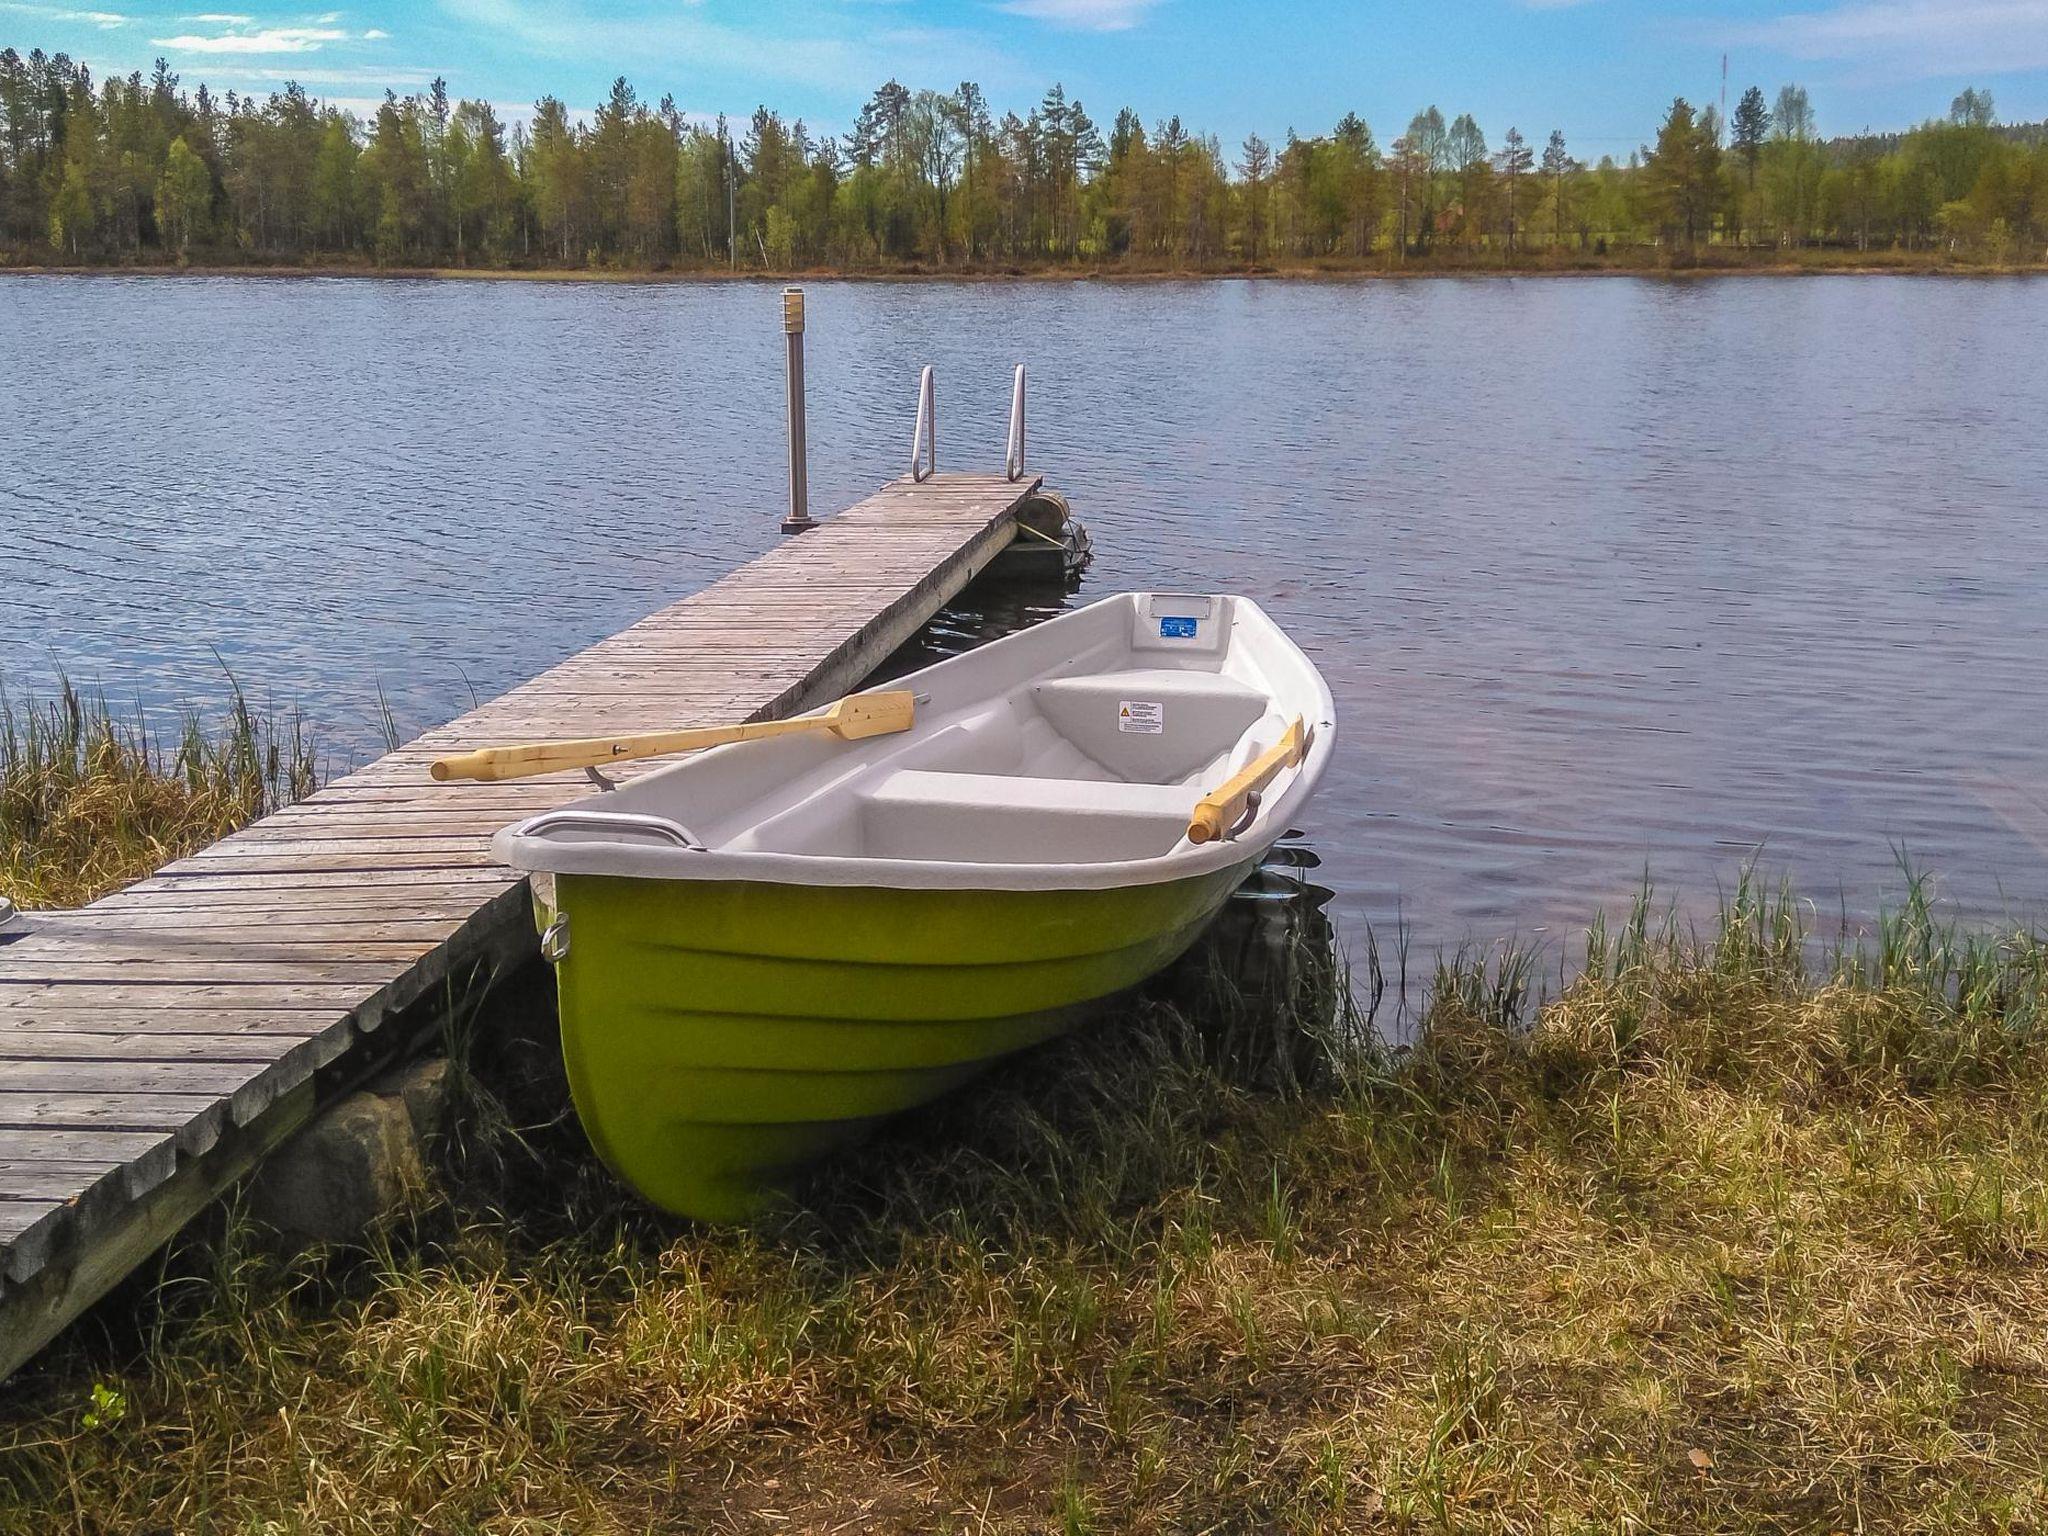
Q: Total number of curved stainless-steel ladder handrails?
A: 2